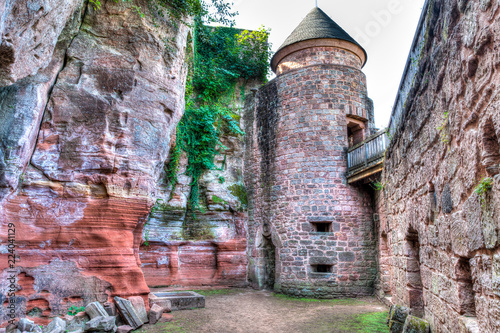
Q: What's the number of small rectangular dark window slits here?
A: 2